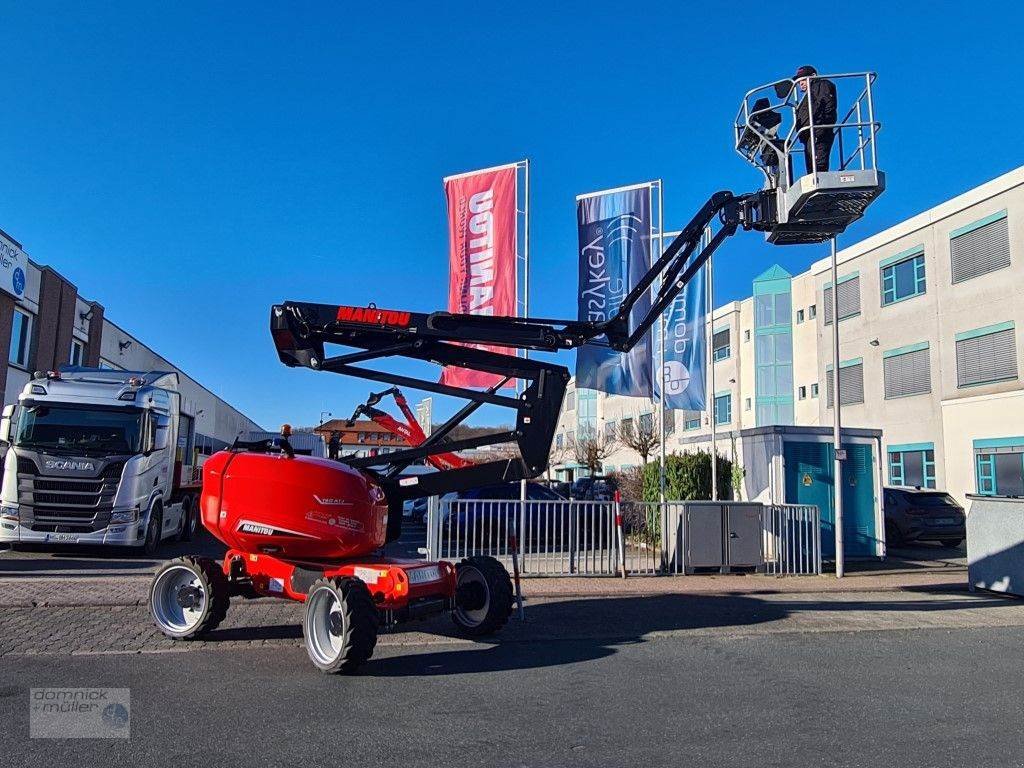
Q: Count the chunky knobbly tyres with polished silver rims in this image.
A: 3